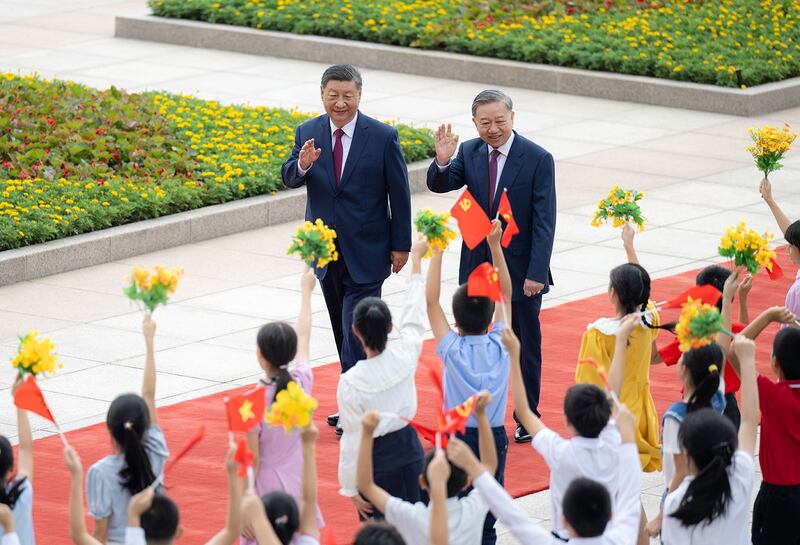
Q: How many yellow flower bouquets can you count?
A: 9